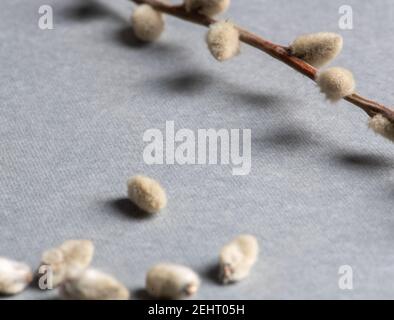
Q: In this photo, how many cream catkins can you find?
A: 12